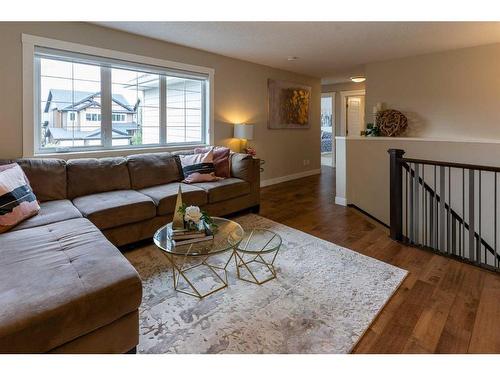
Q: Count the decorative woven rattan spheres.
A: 1